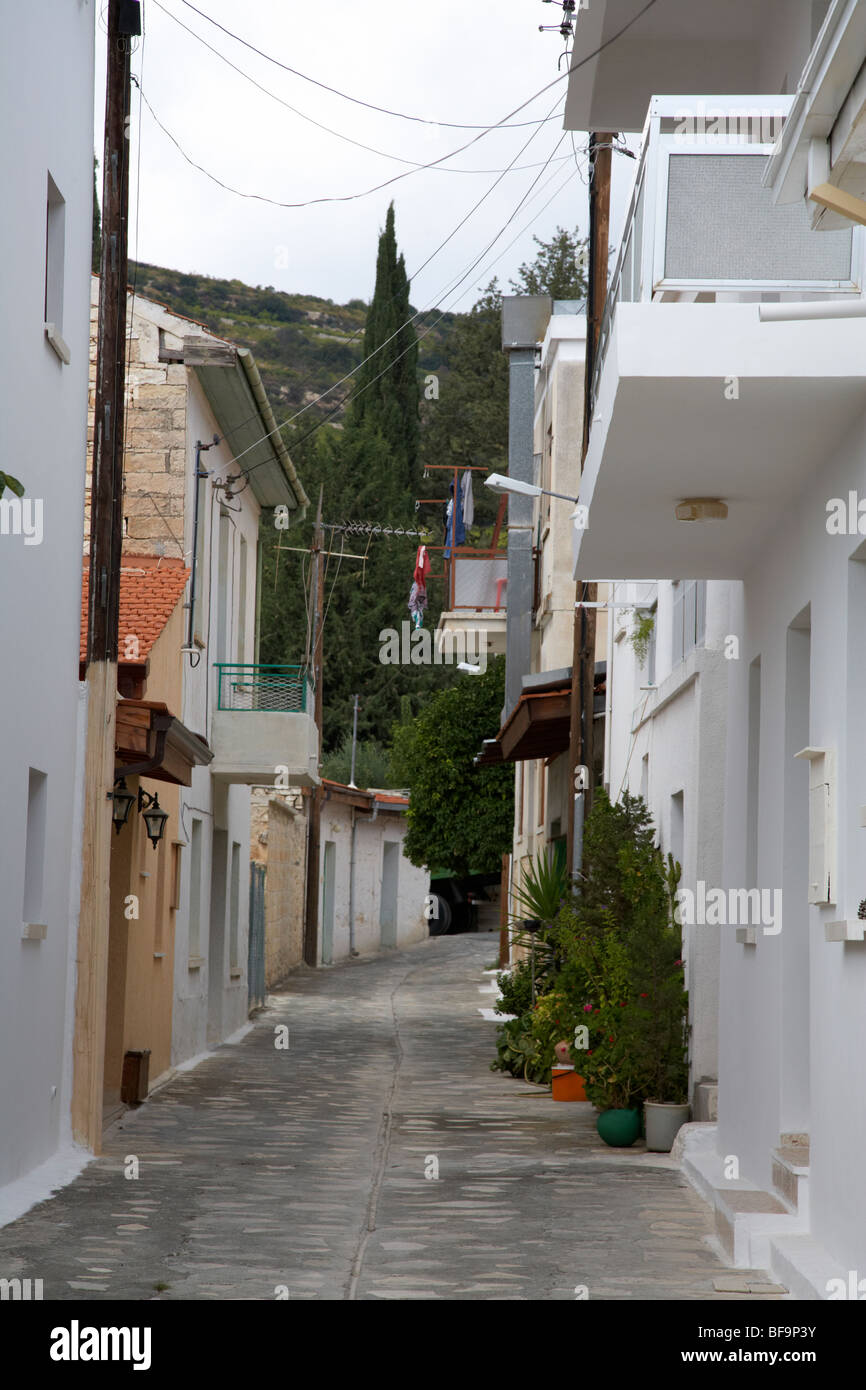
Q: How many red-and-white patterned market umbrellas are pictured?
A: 0